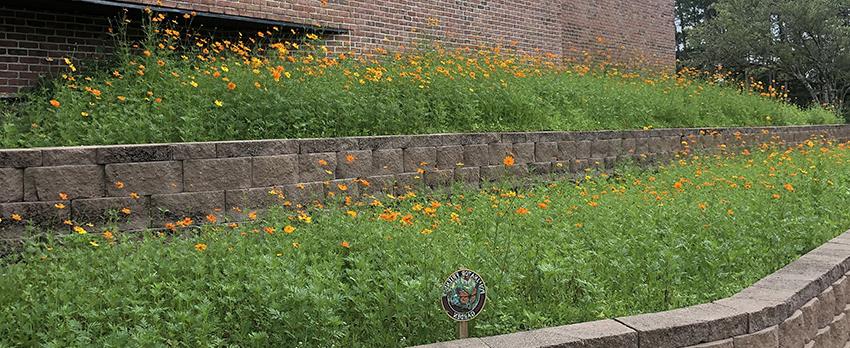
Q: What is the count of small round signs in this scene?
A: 1